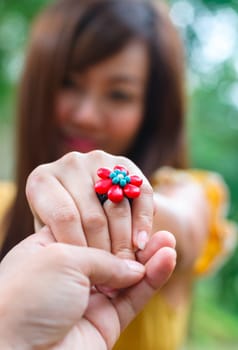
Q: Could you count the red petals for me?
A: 6